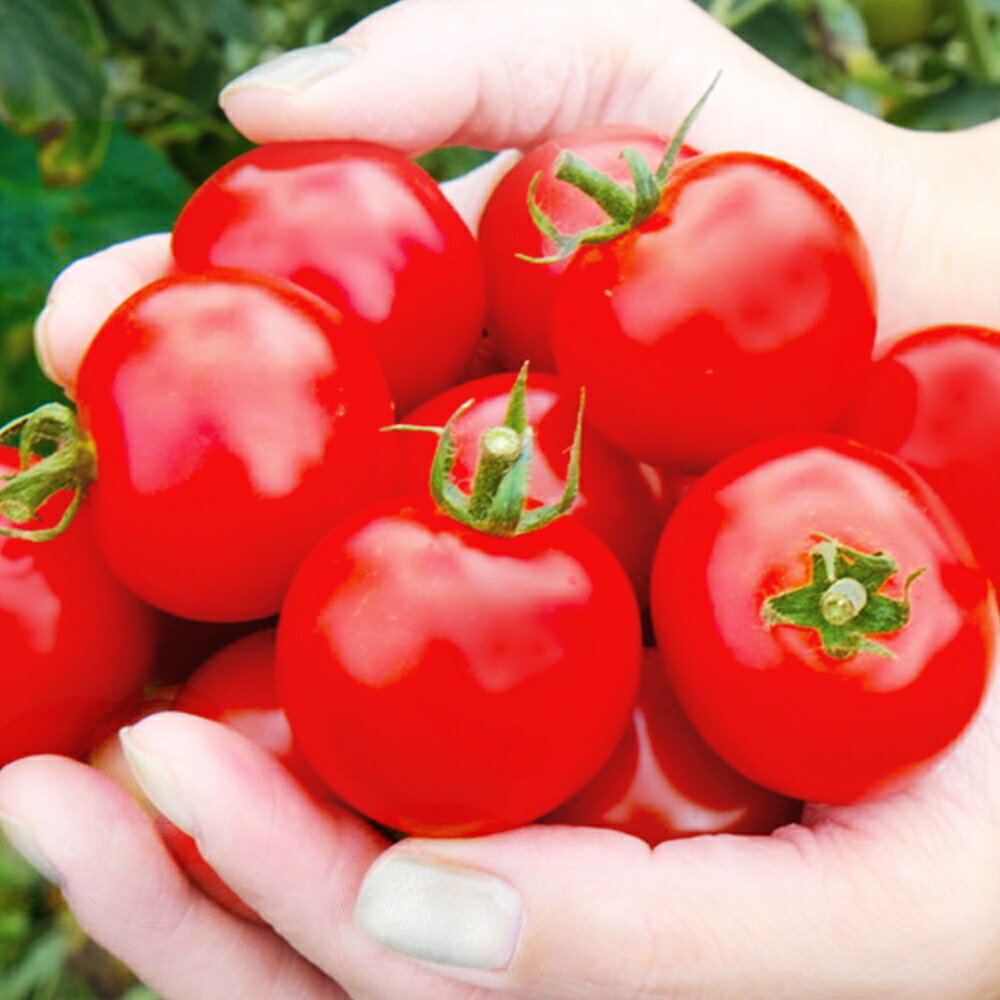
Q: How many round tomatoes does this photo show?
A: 11